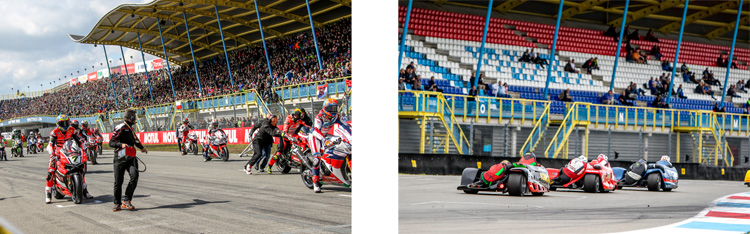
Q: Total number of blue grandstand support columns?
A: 14